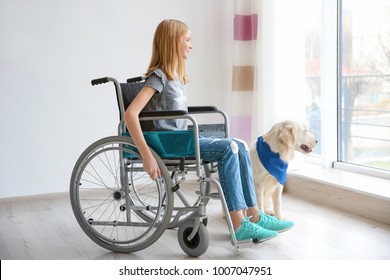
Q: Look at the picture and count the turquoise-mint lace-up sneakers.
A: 2